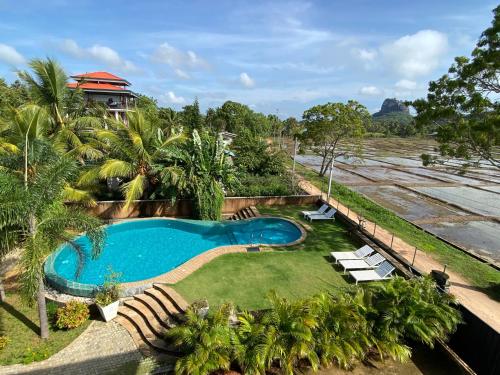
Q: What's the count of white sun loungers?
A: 5